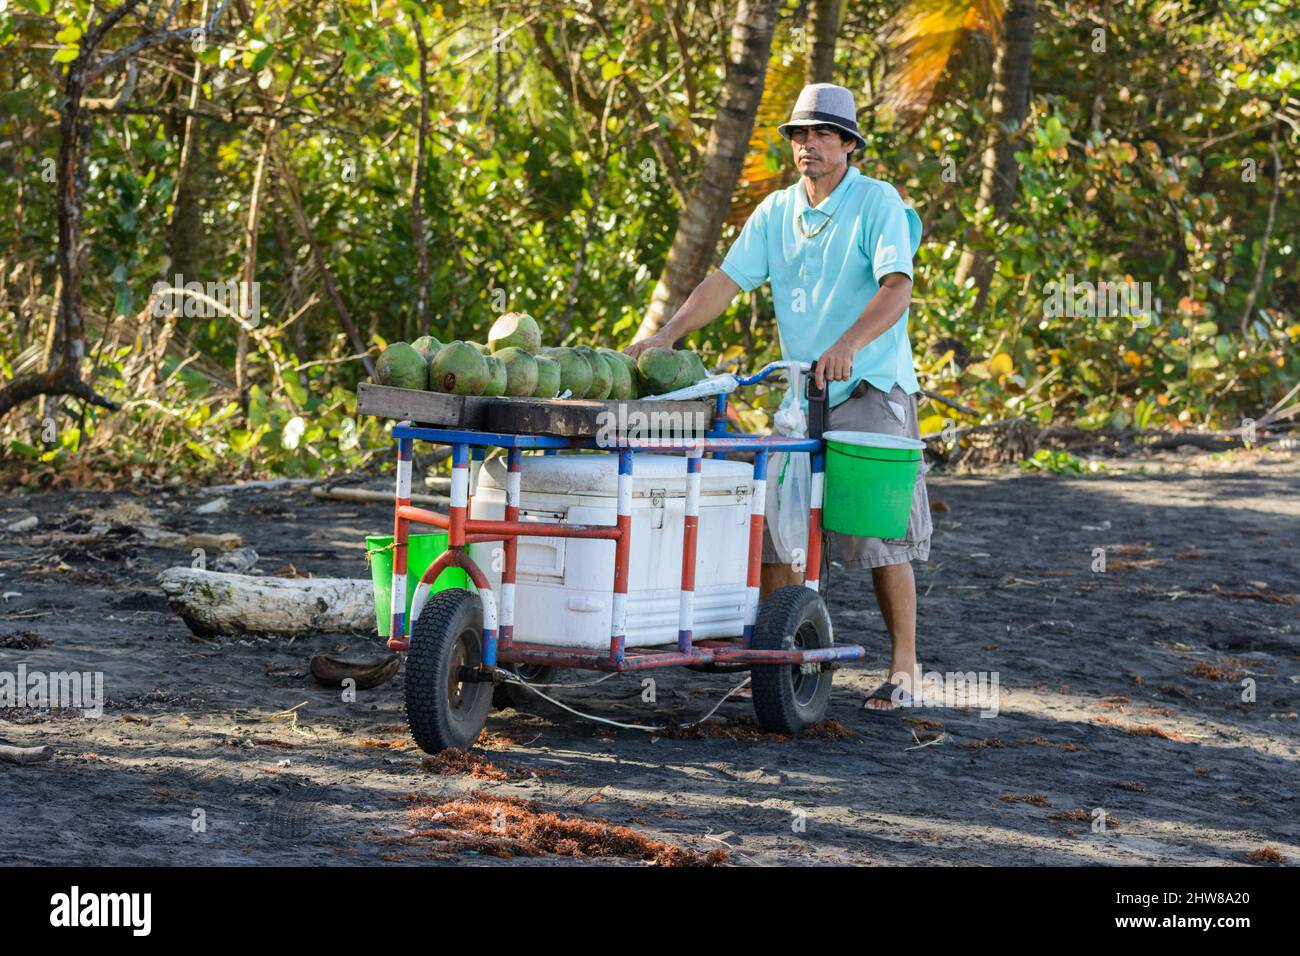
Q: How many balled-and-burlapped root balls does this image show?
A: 0